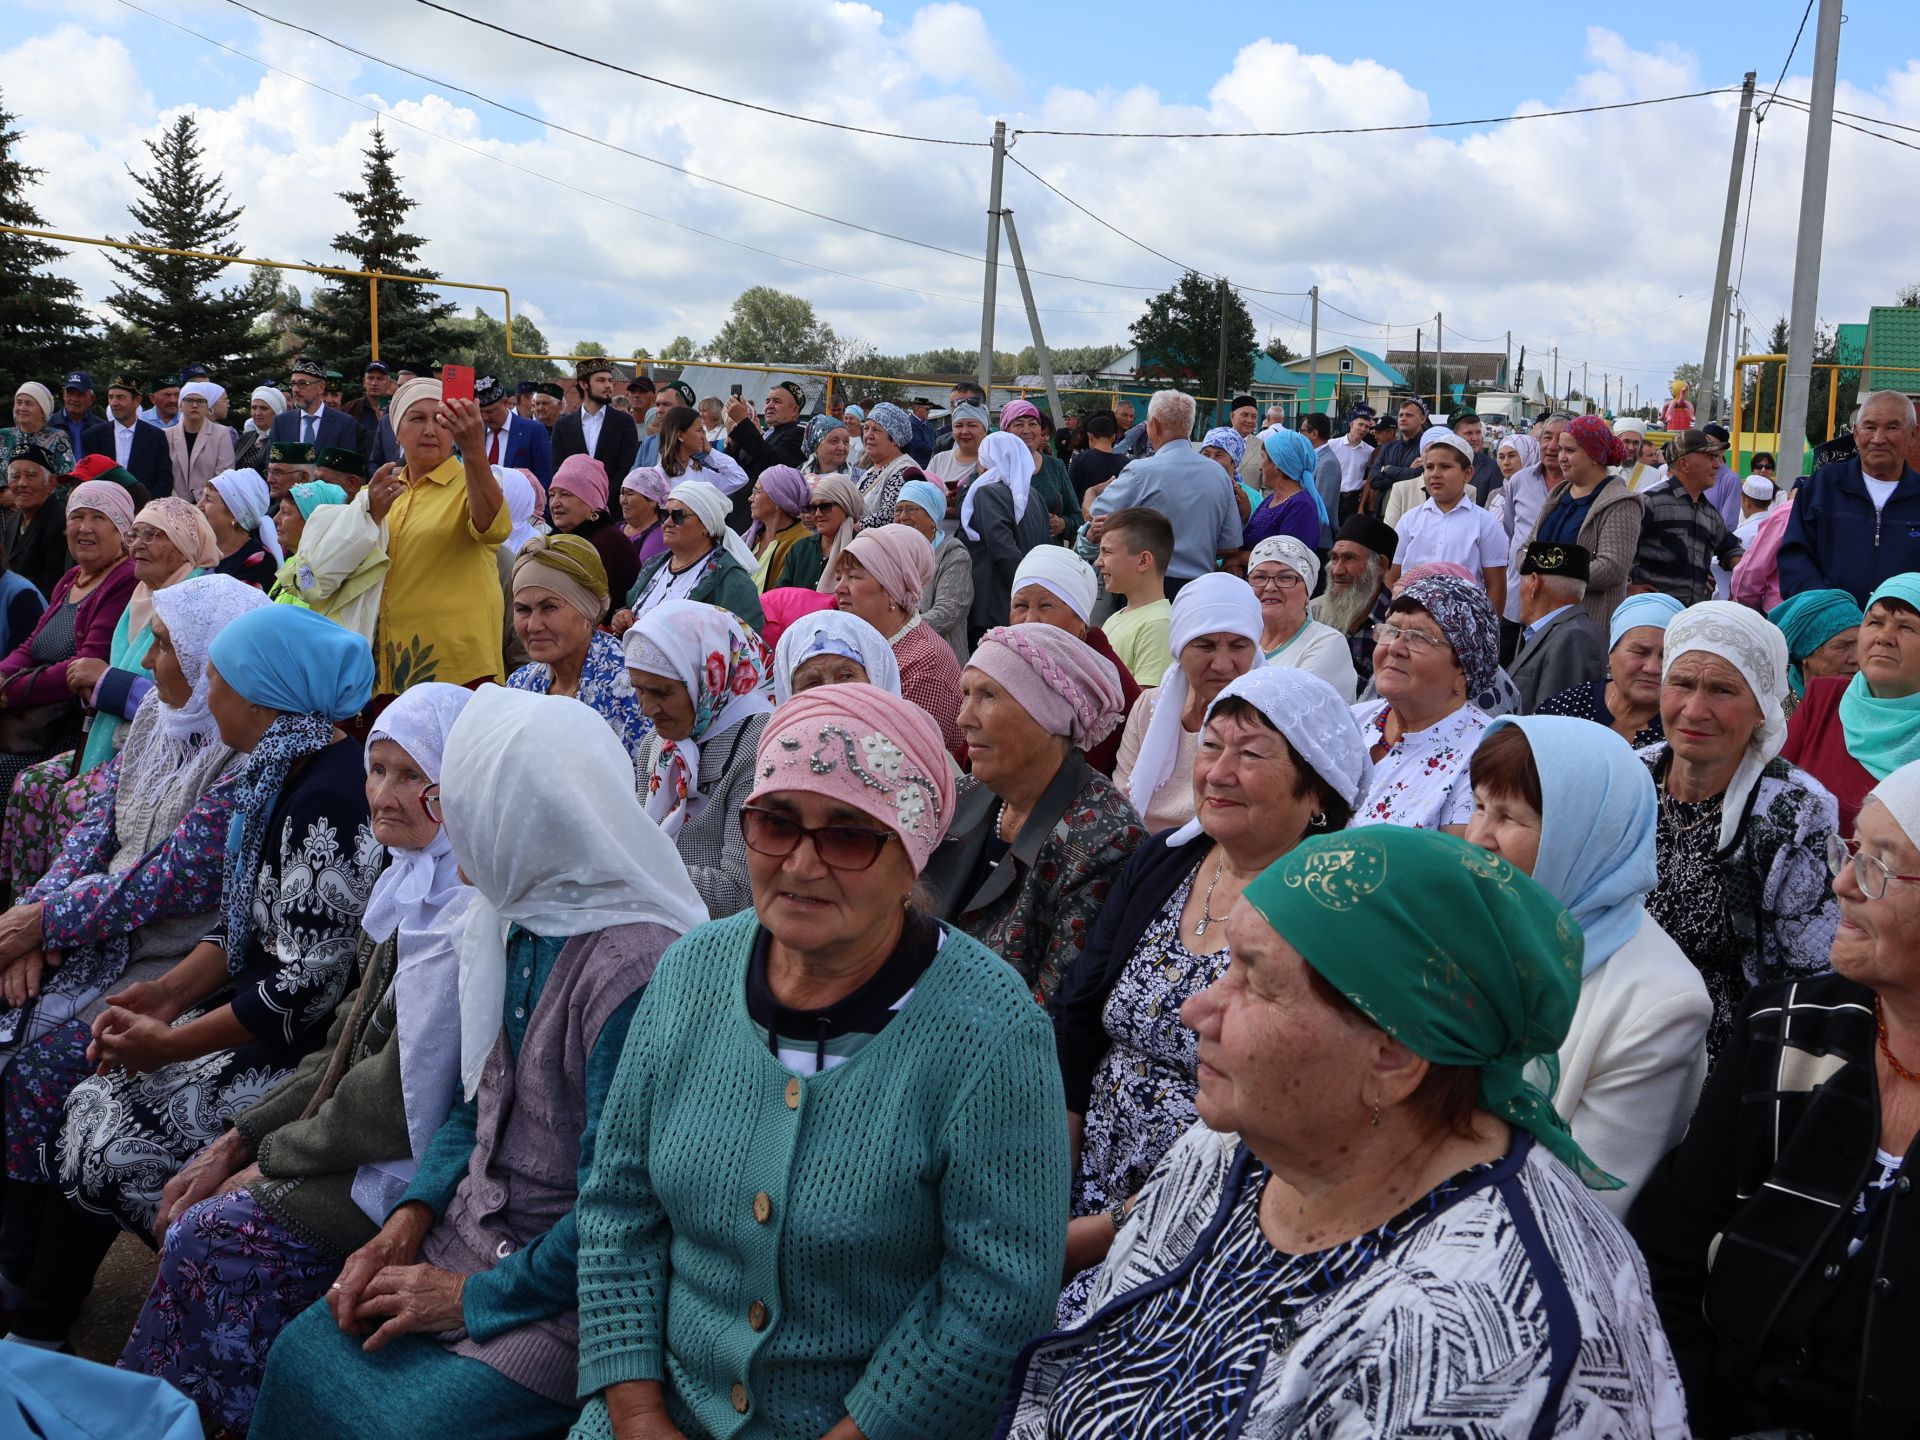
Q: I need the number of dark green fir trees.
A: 3